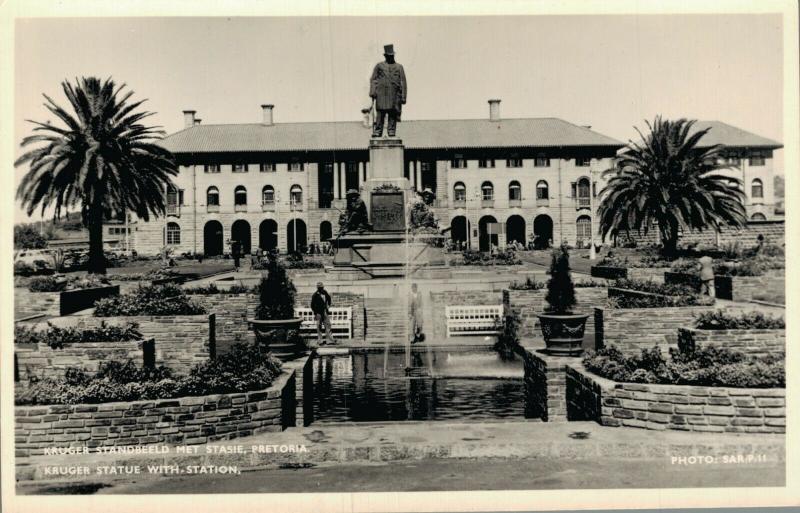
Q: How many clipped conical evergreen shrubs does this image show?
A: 2